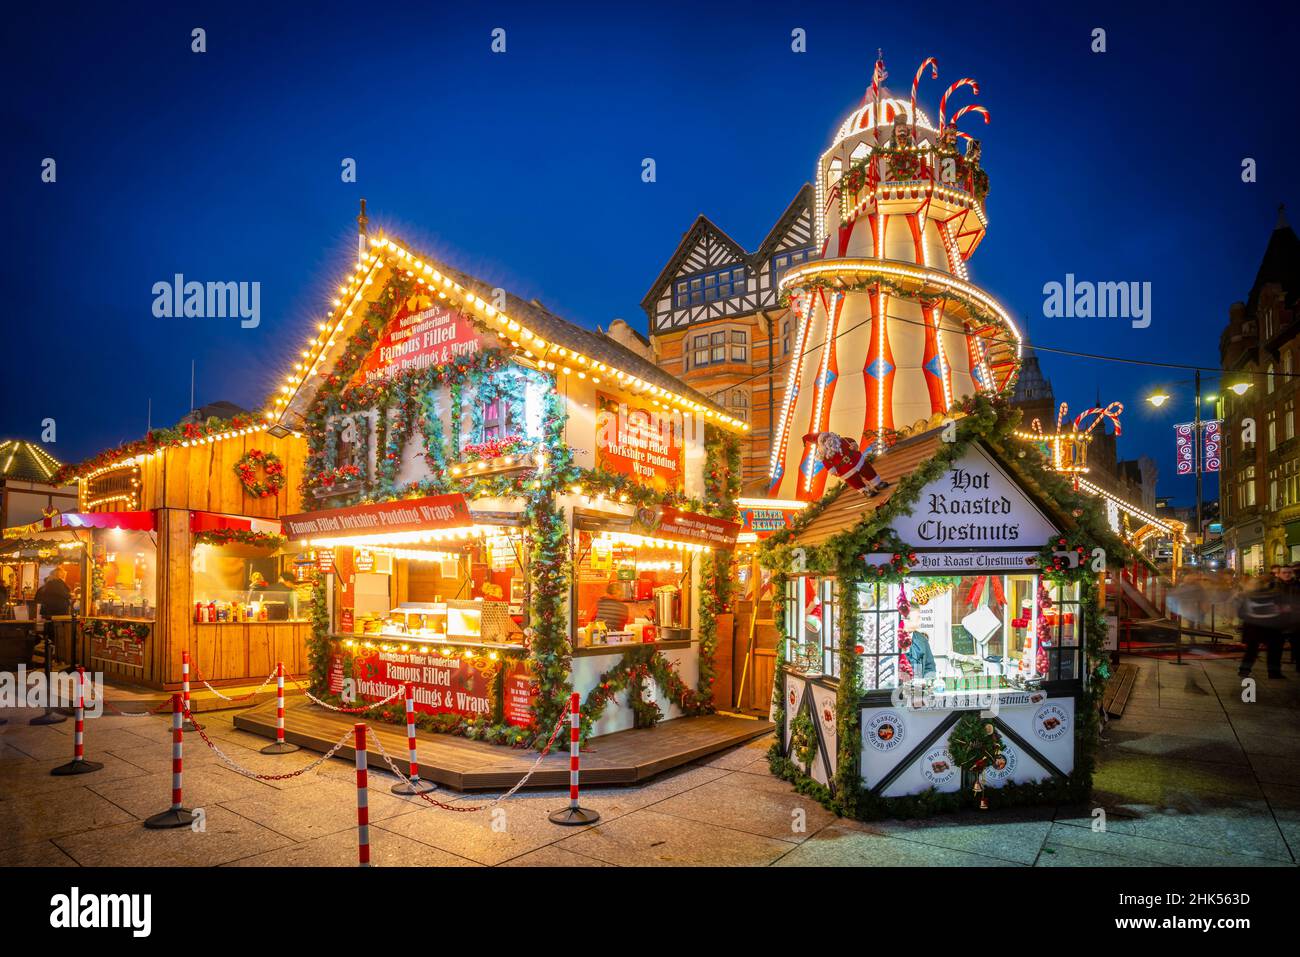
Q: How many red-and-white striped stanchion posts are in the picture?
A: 7